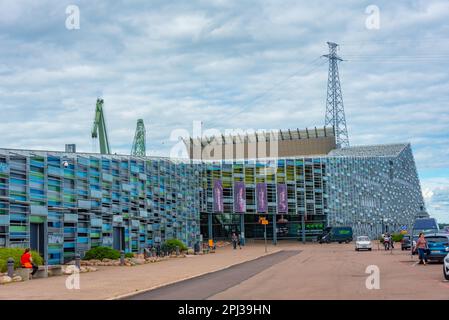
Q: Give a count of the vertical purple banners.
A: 4